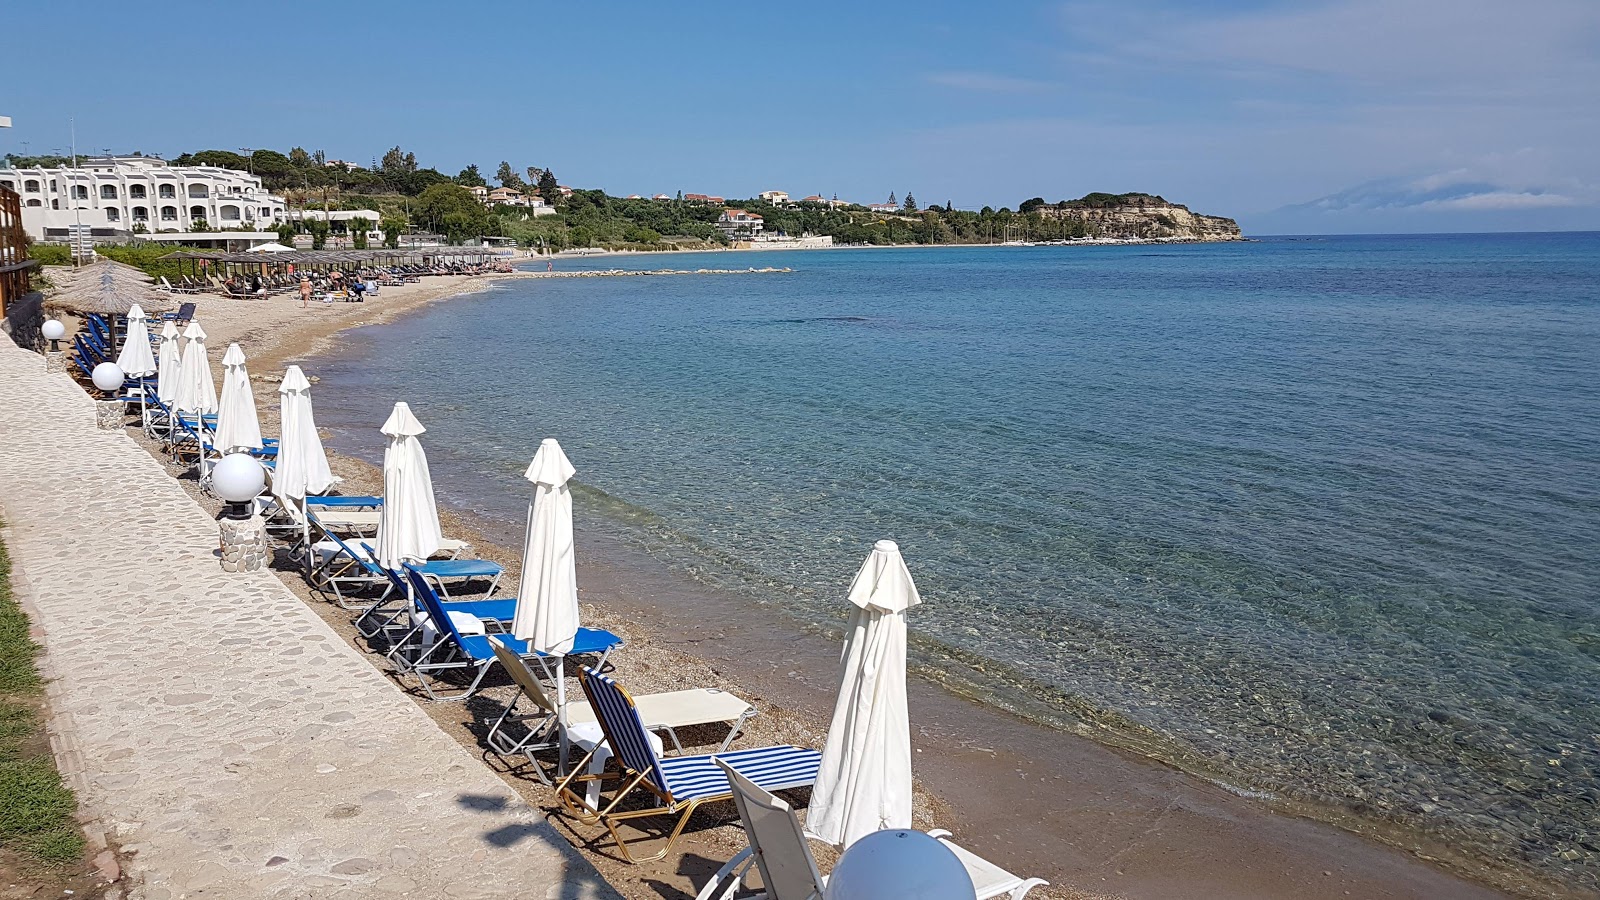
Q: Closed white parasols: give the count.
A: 8